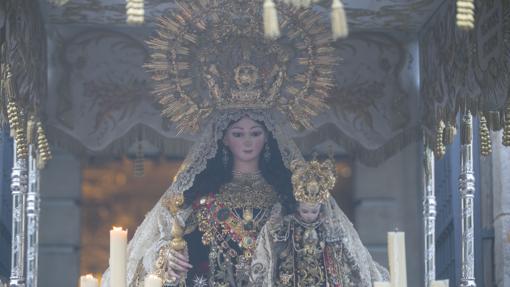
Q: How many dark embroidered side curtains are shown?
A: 2